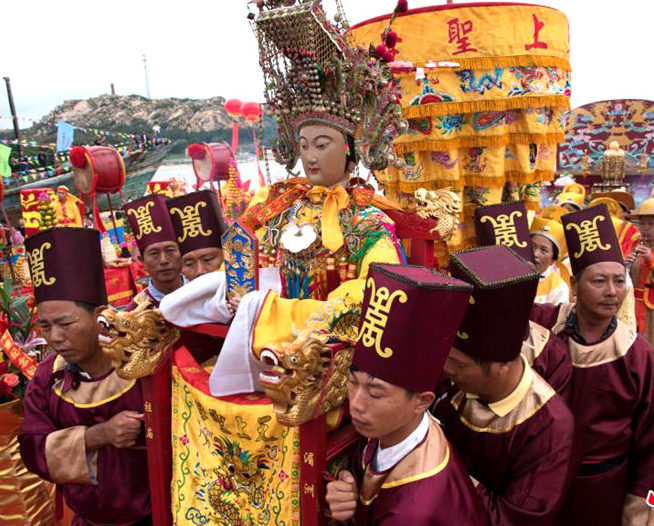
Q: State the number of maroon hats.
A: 7